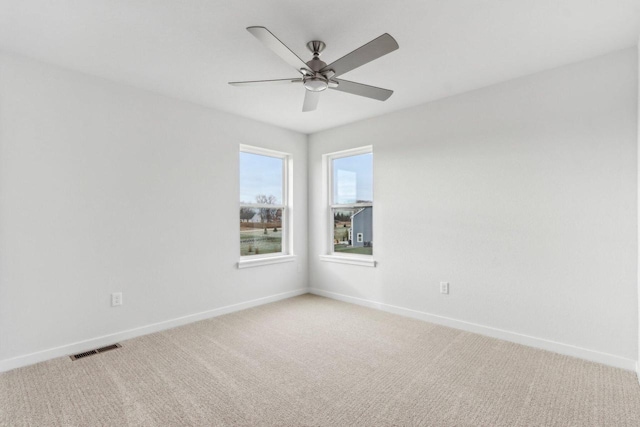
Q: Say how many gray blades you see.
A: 5